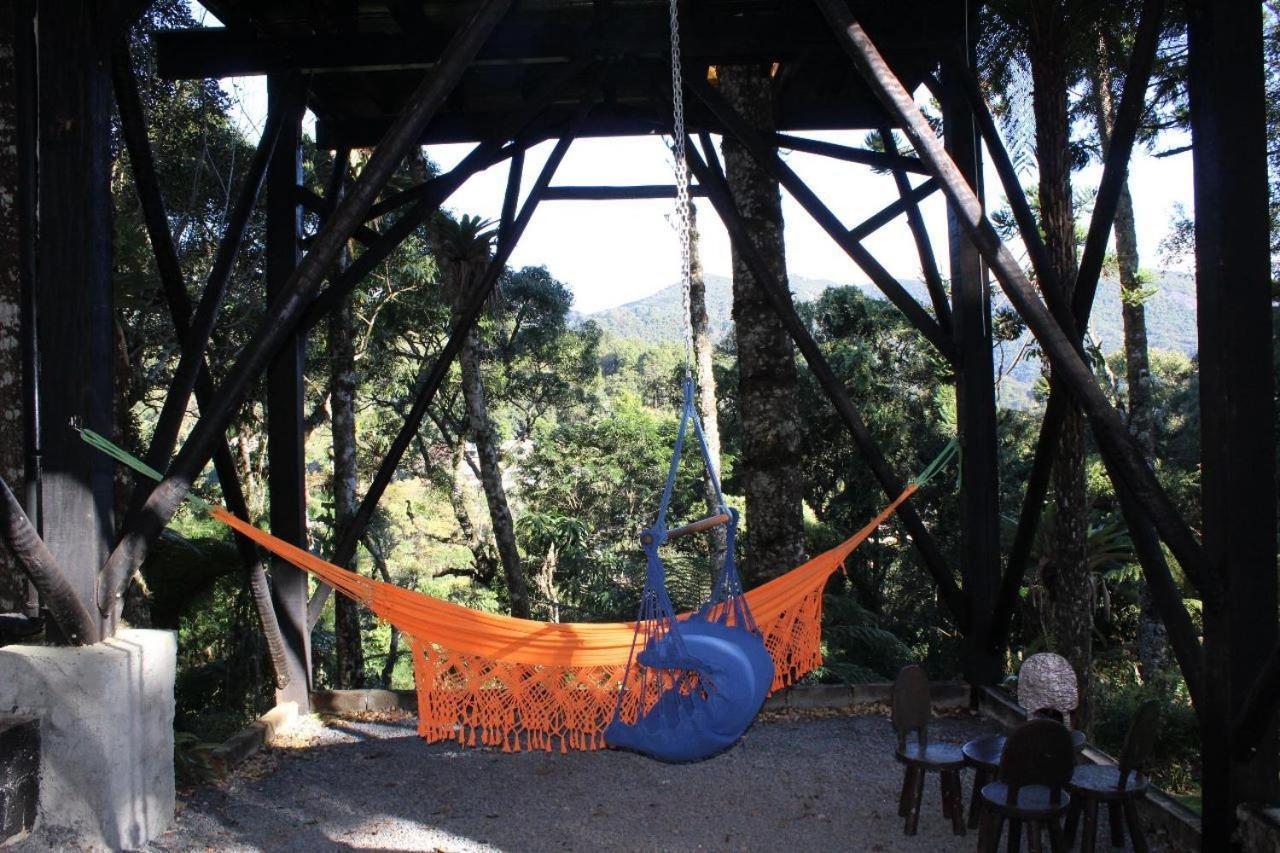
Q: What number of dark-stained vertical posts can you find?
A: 4